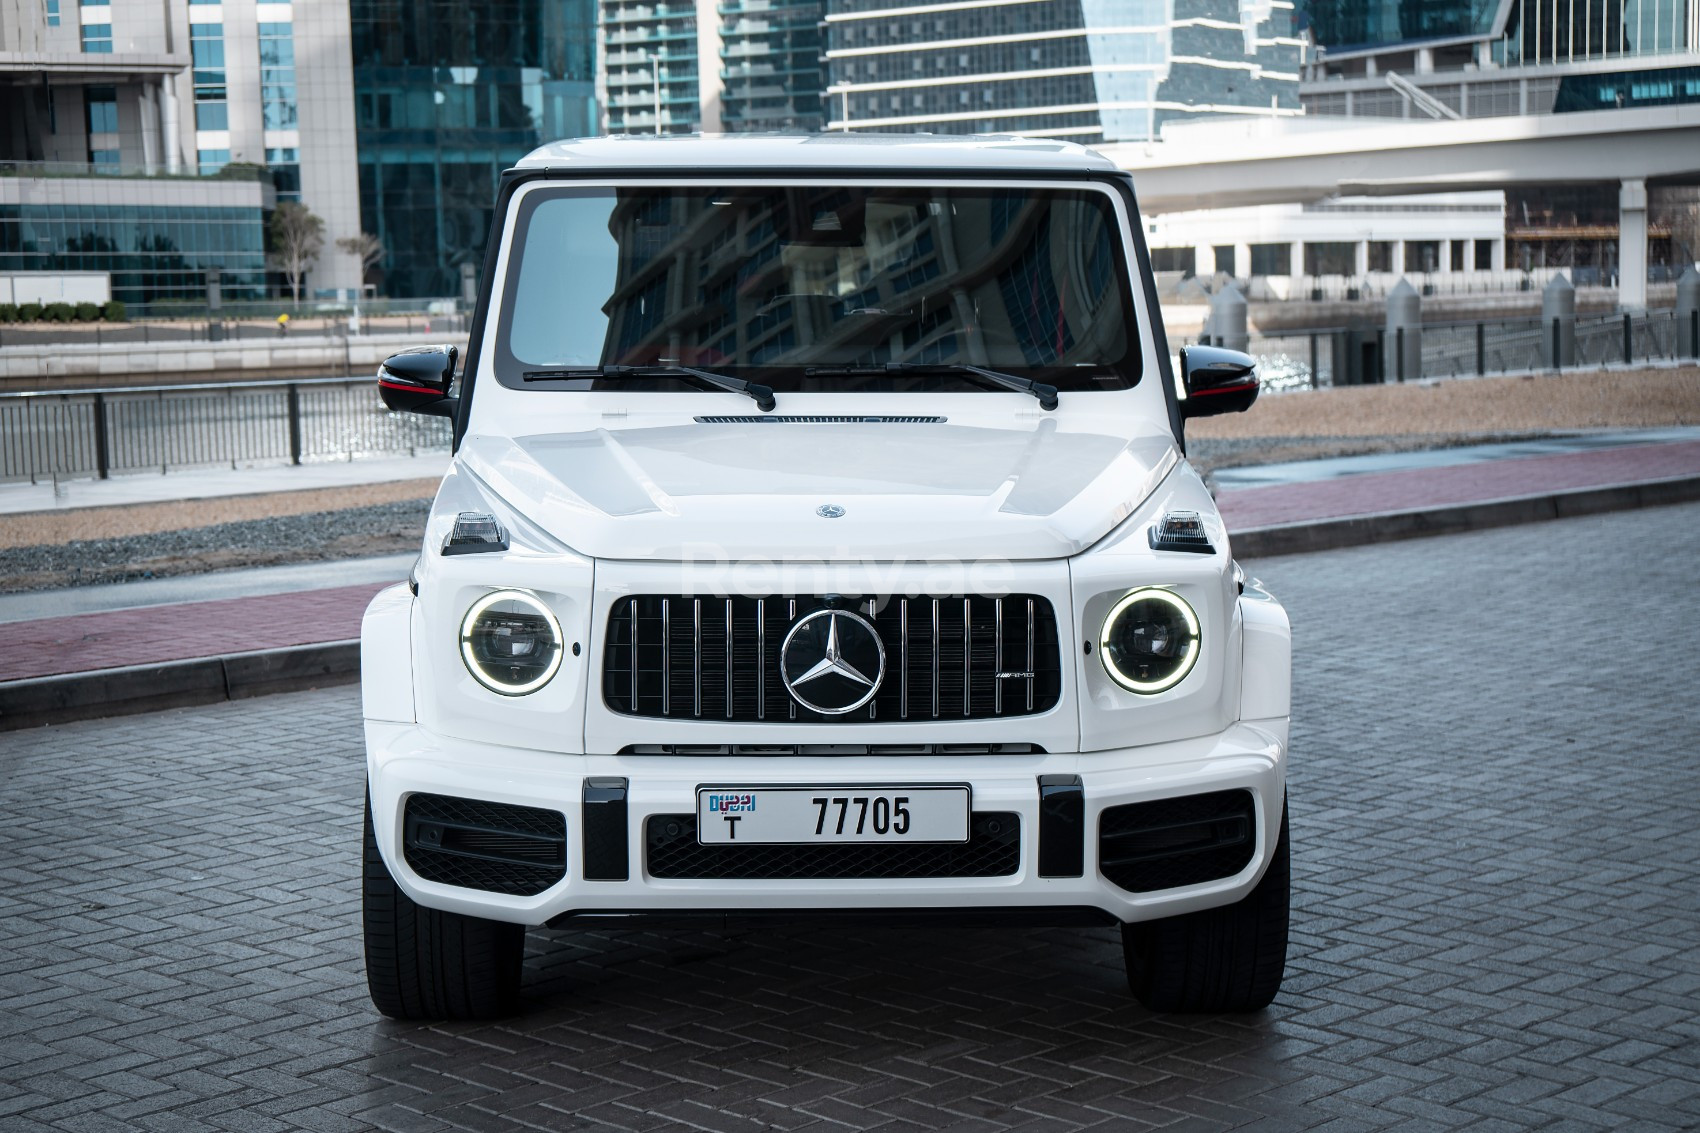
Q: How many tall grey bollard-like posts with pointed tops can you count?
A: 4